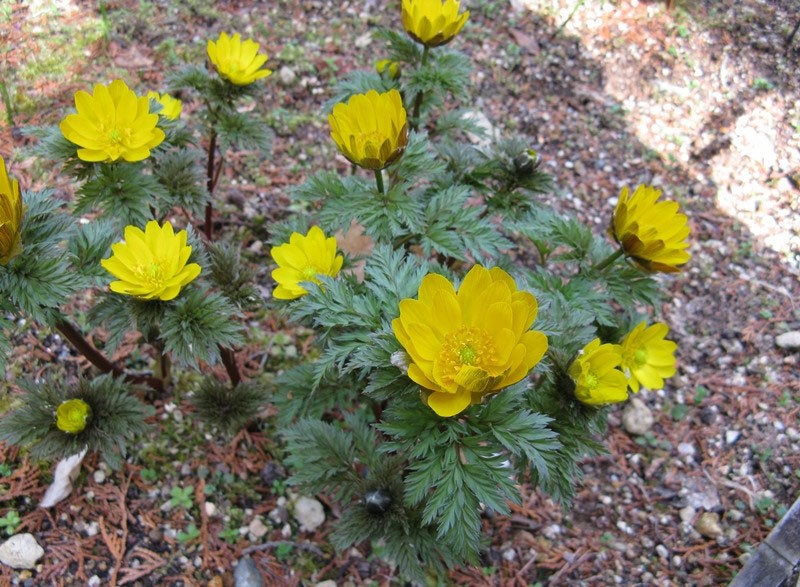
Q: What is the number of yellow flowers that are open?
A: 12